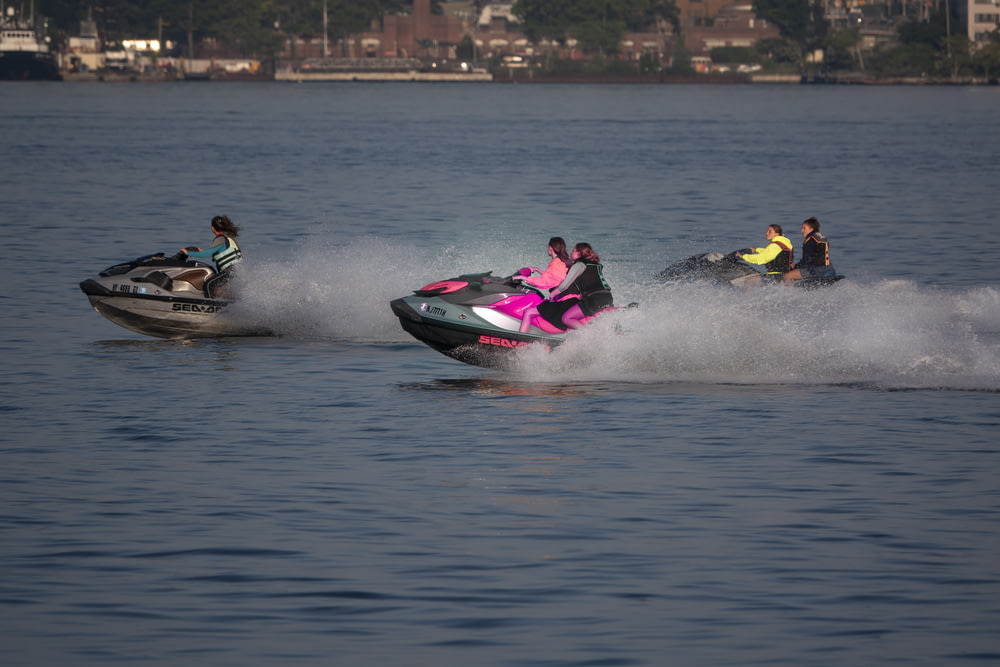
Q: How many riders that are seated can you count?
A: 5